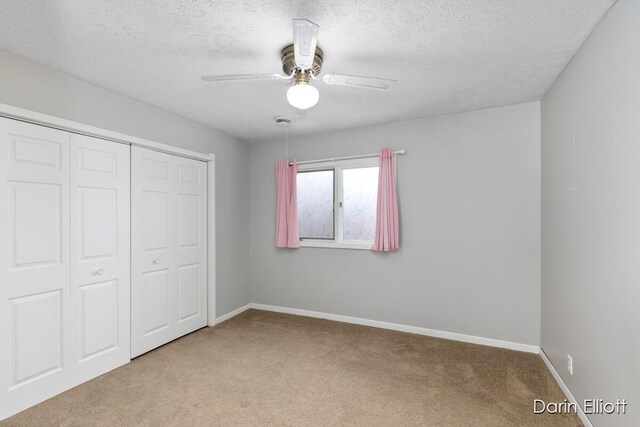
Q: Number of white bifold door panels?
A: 4